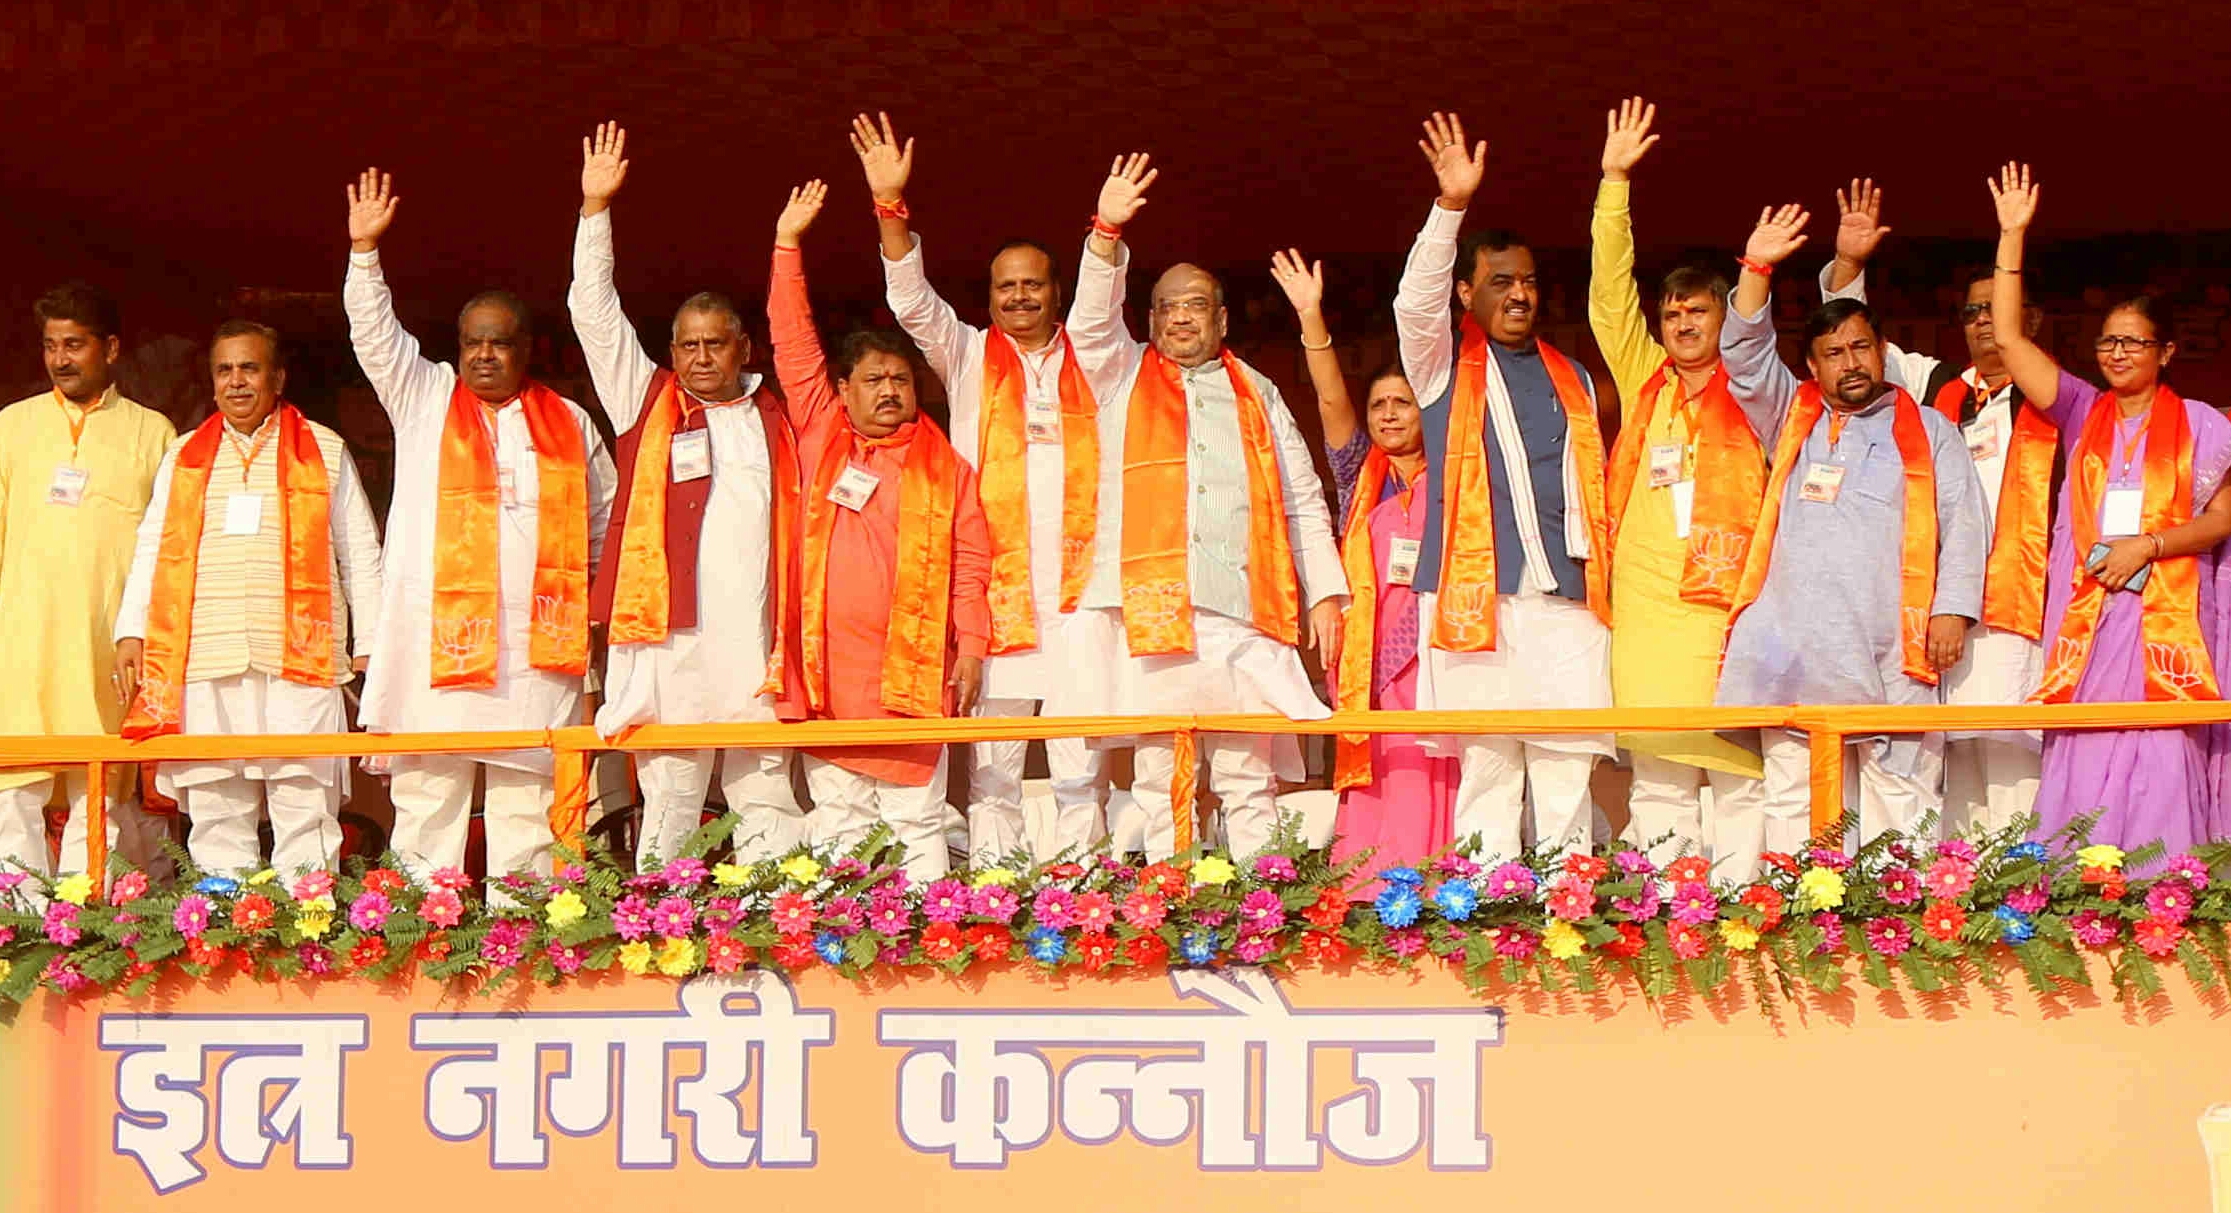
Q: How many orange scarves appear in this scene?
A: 12